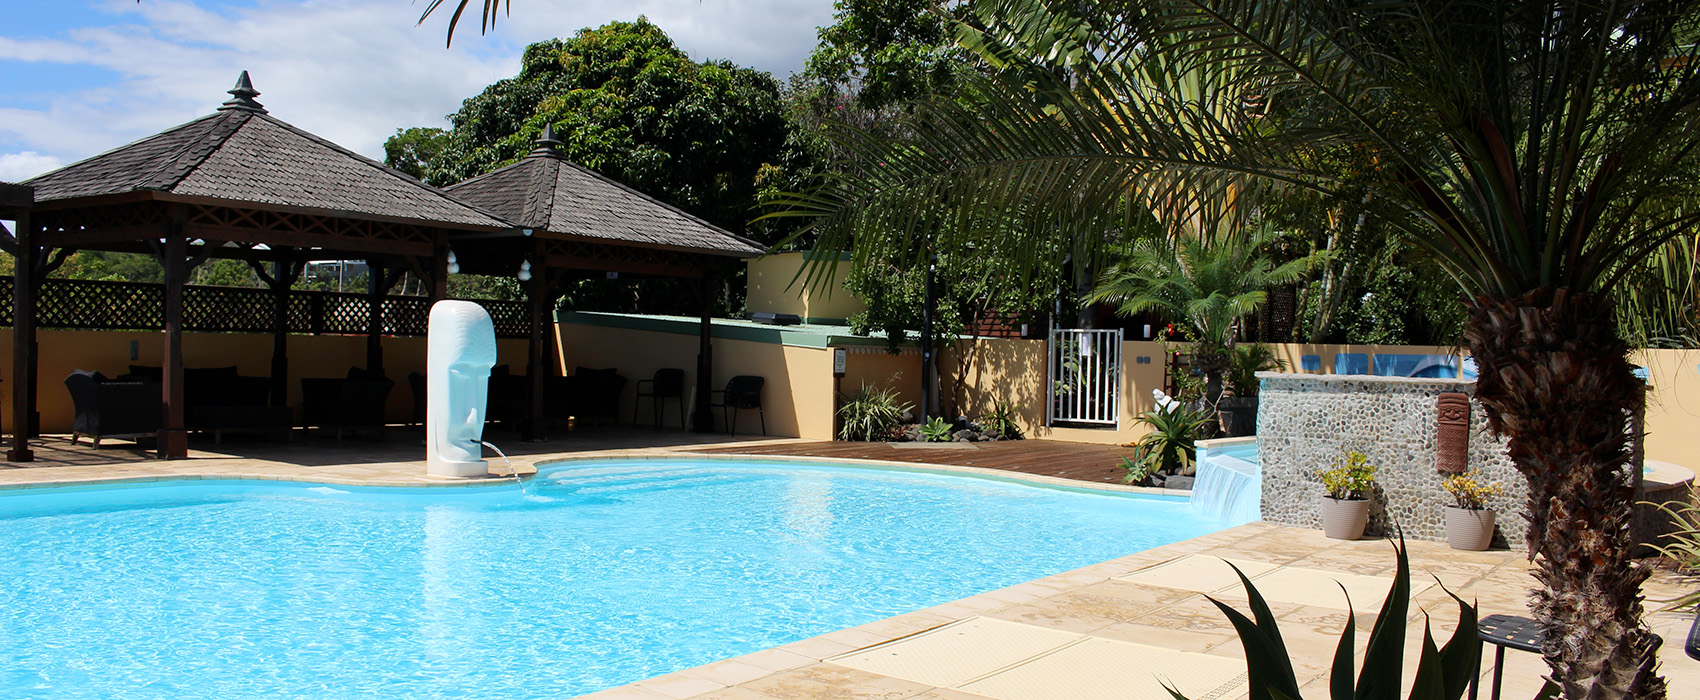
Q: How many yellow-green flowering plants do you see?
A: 2